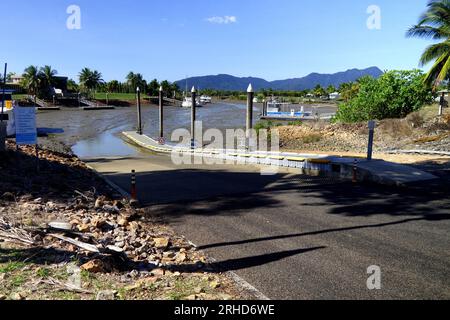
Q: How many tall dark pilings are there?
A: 4